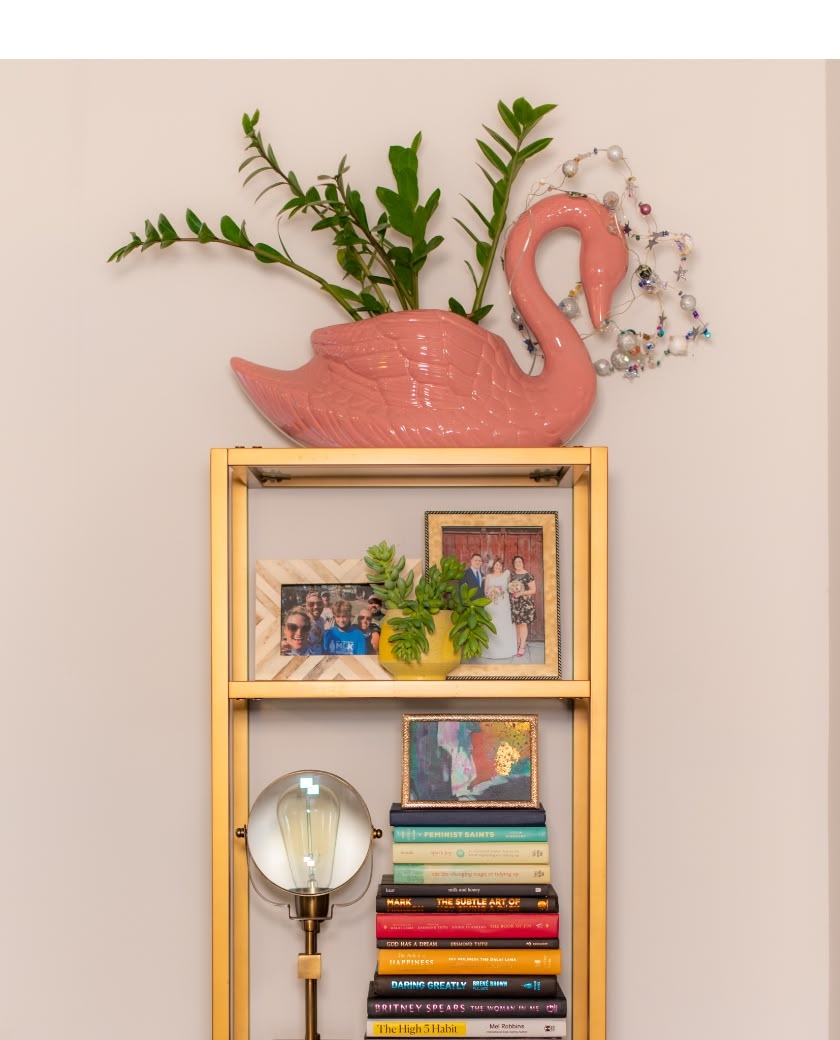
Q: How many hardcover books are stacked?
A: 12